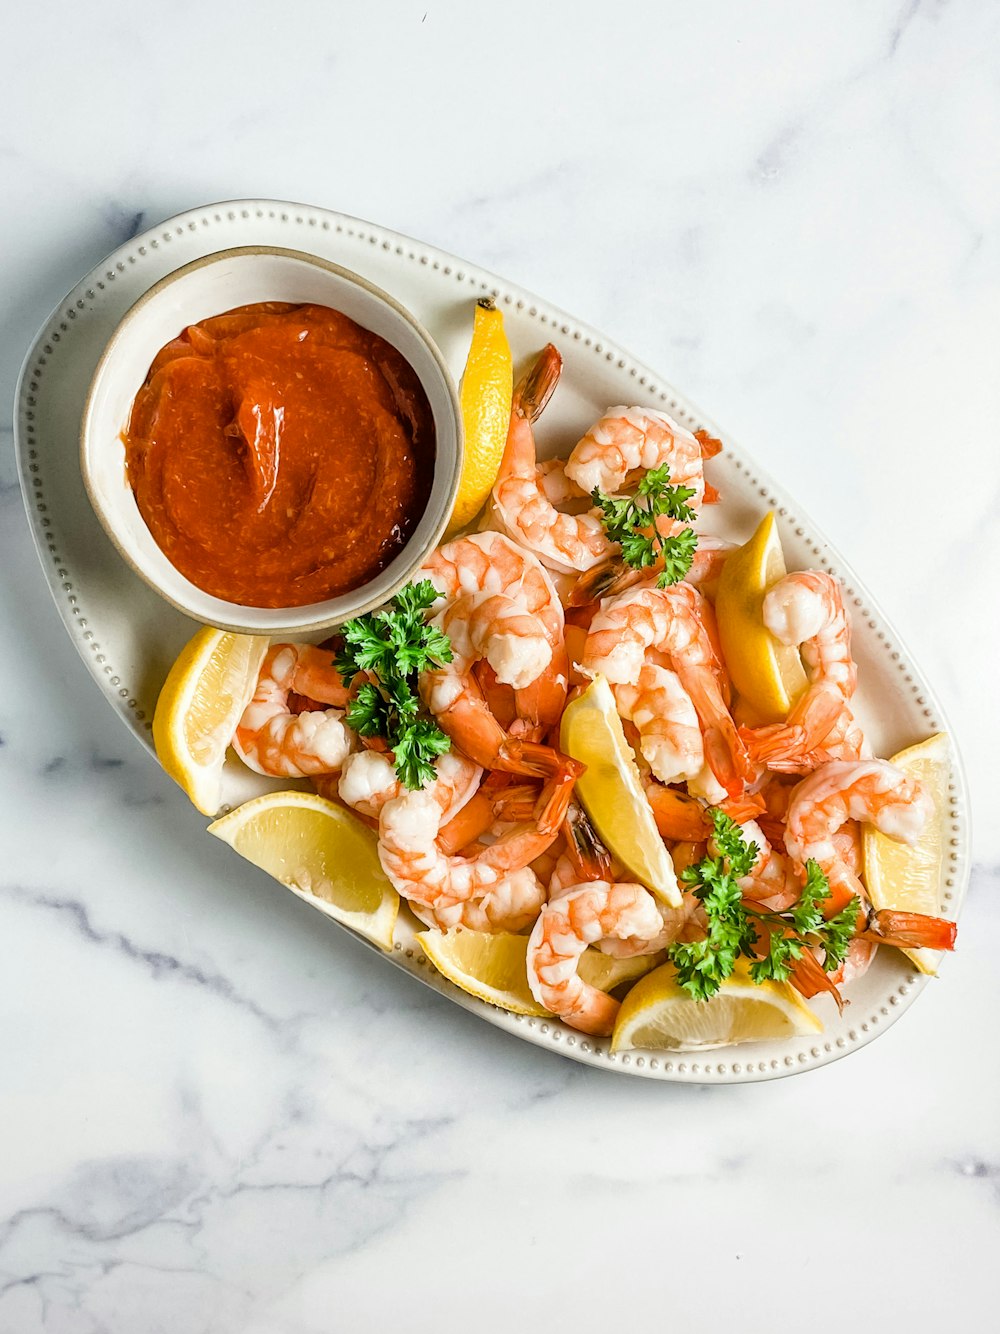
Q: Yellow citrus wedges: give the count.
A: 8